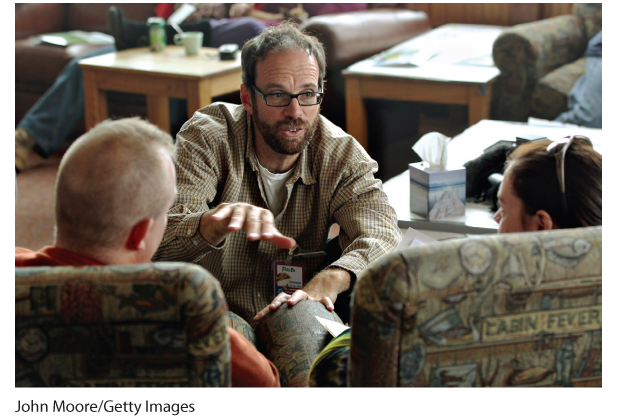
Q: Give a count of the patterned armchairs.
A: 3